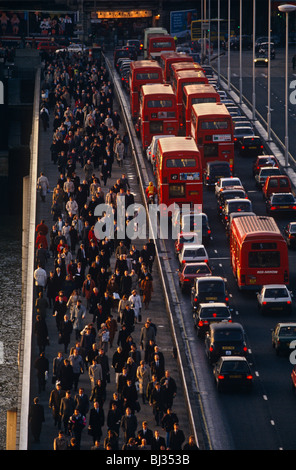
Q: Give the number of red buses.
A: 10